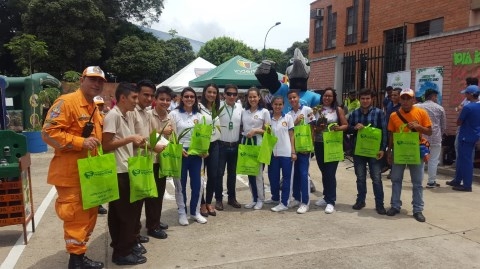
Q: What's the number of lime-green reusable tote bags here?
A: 10